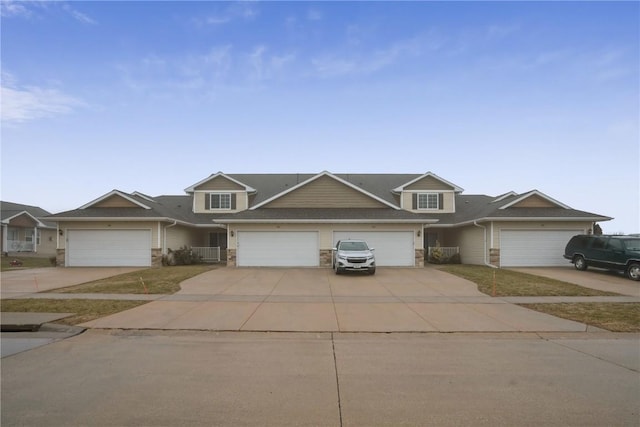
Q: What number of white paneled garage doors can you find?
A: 4